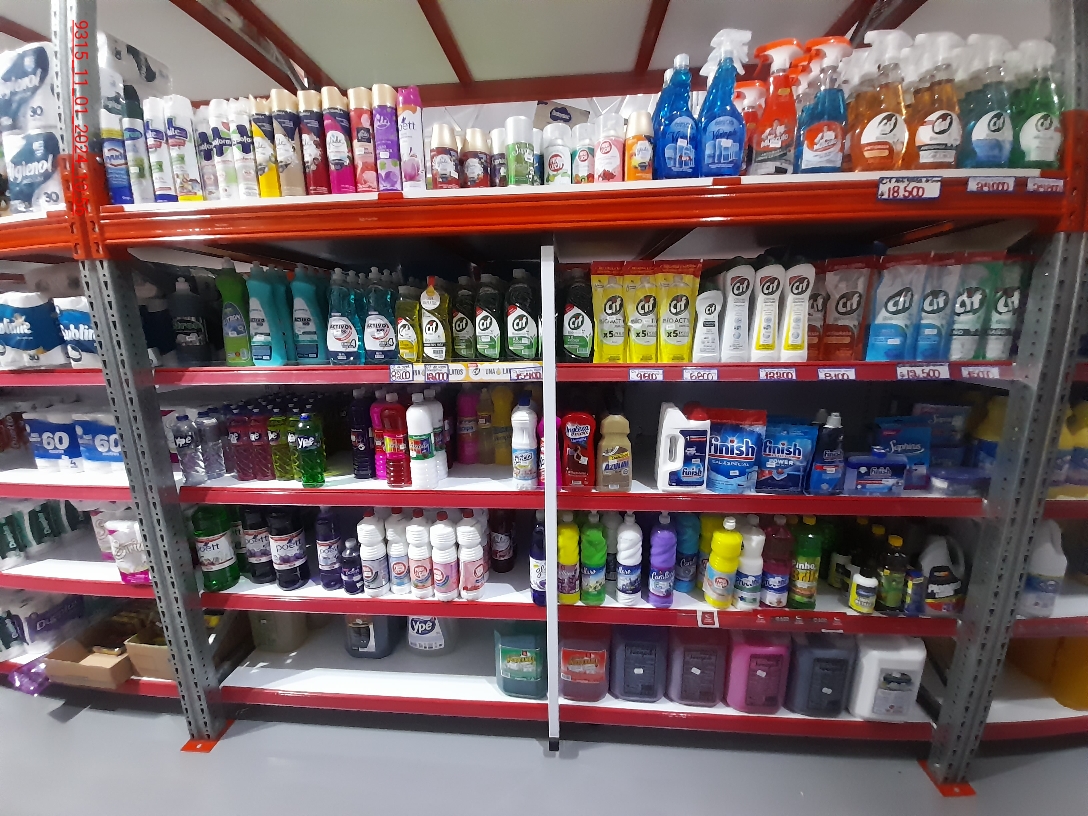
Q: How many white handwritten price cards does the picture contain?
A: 12